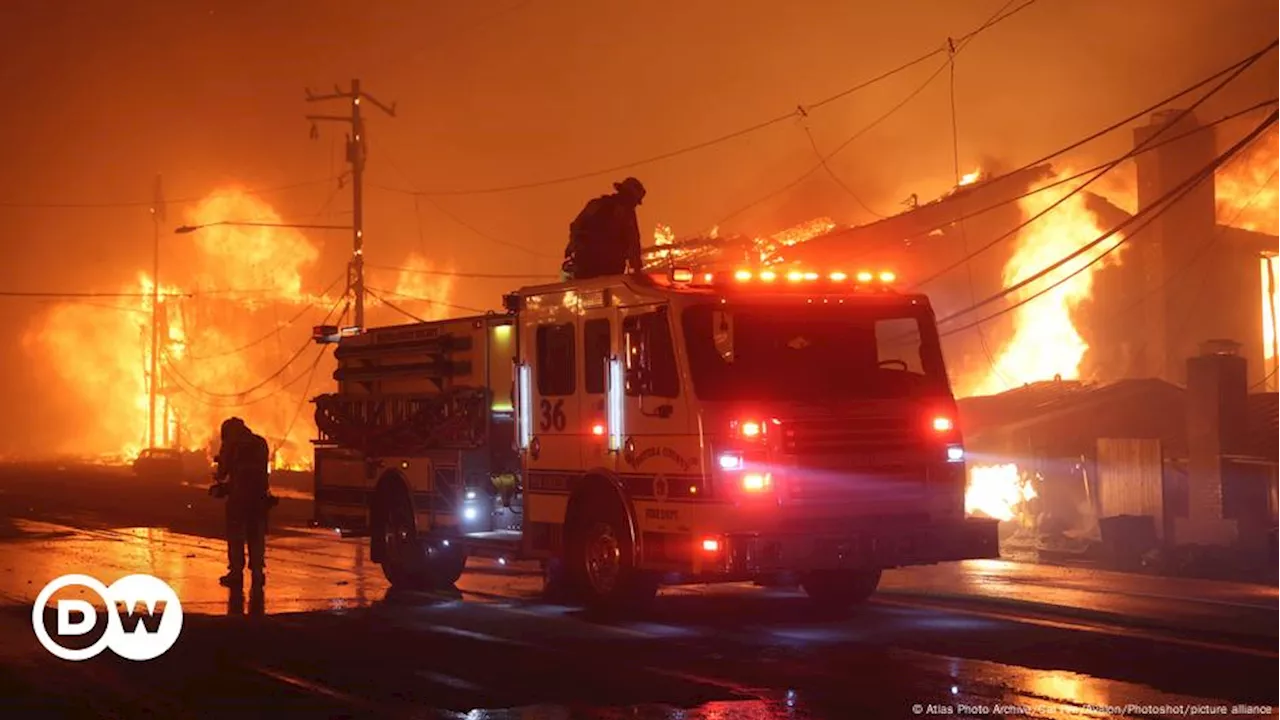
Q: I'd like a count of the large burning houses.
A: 2